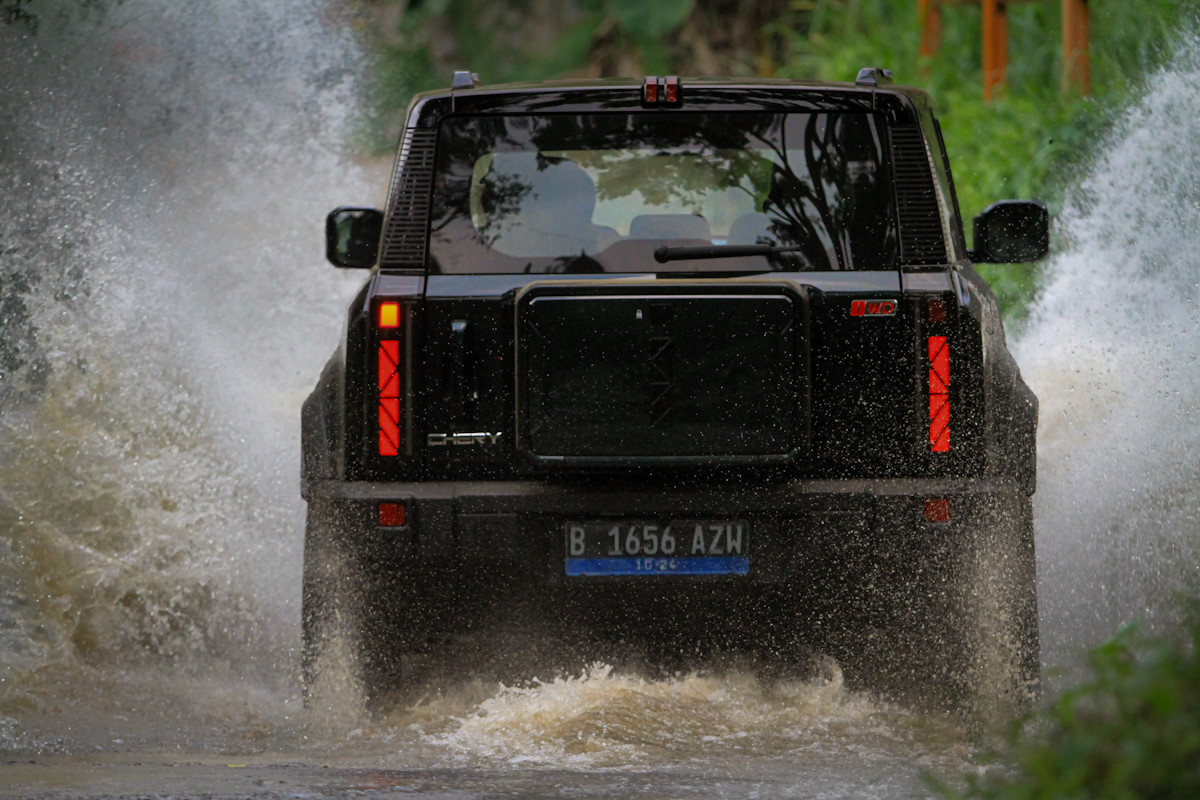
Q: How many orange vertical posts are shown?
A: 3